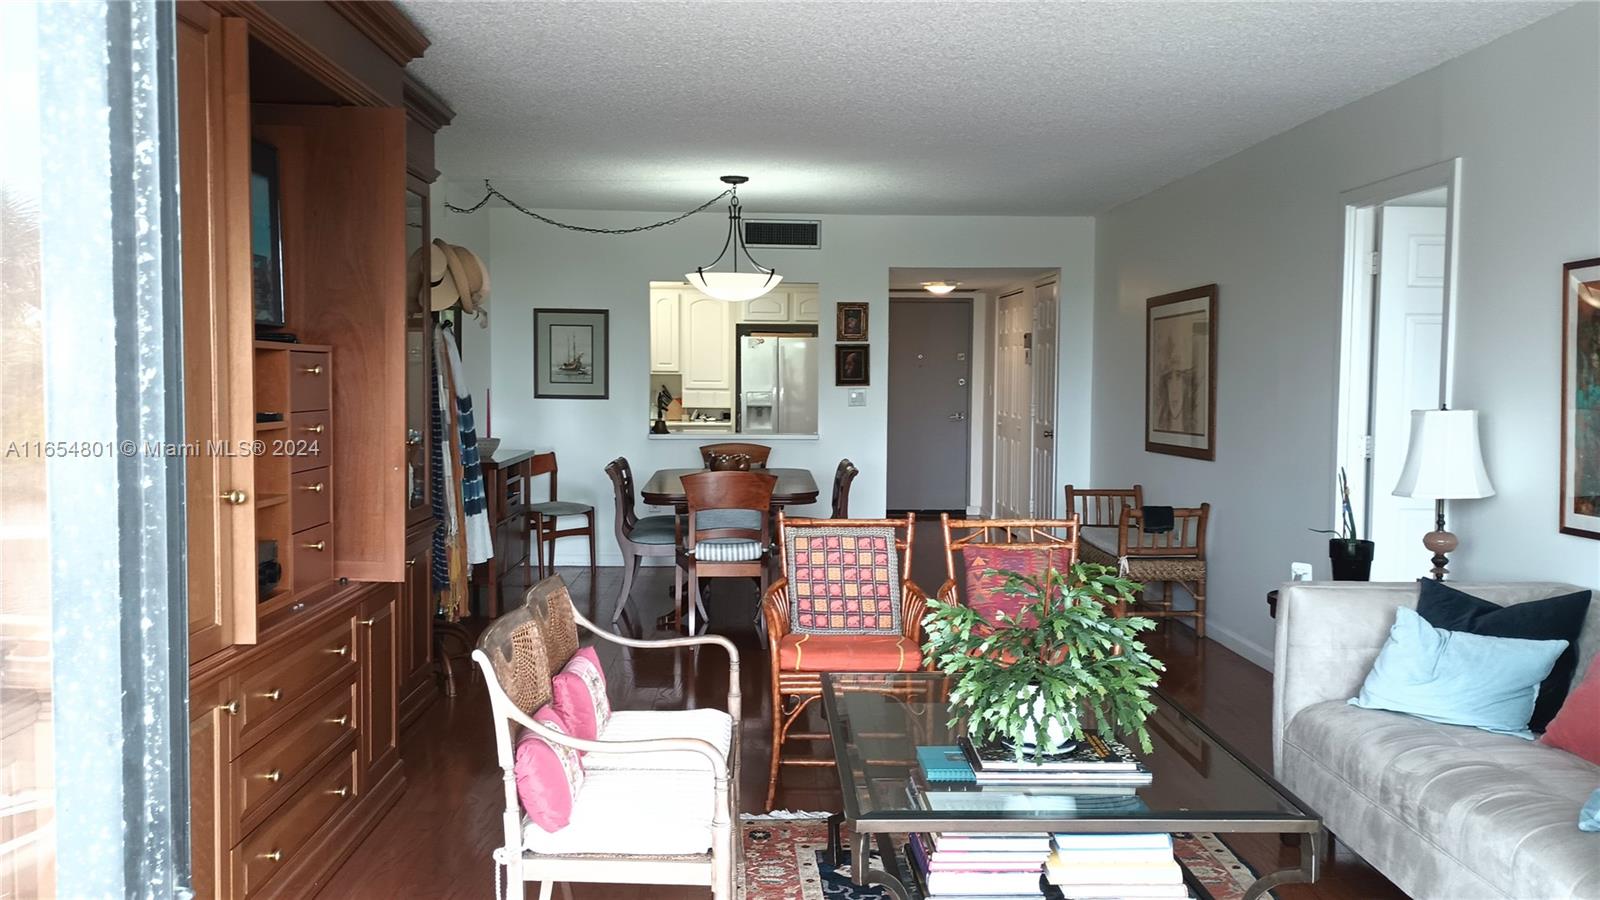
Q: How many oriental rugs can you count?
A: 1